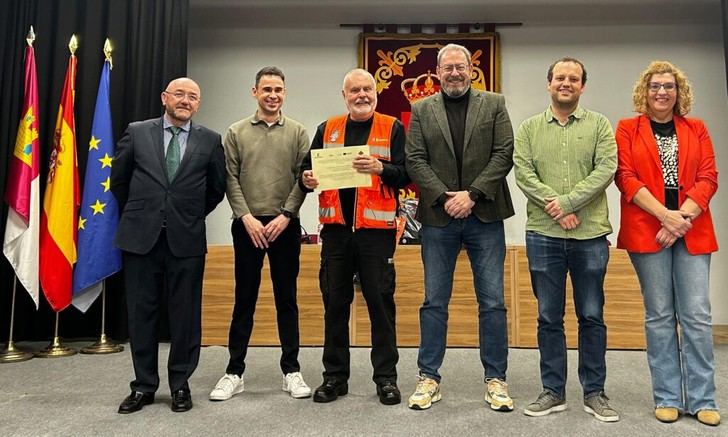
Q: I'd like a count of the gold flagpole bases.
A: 3